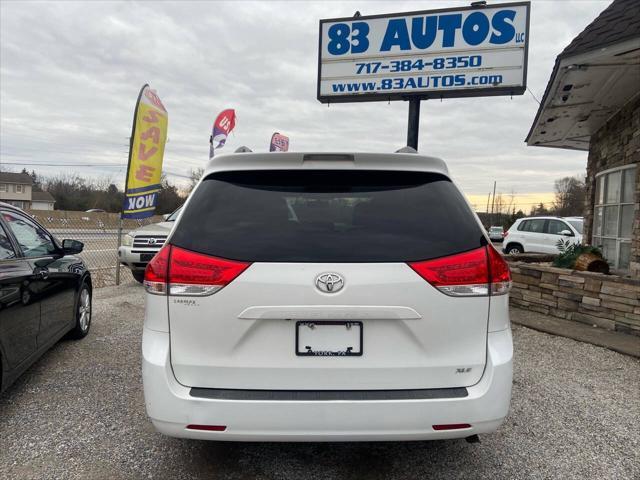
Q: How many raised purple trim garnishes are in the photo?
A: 0